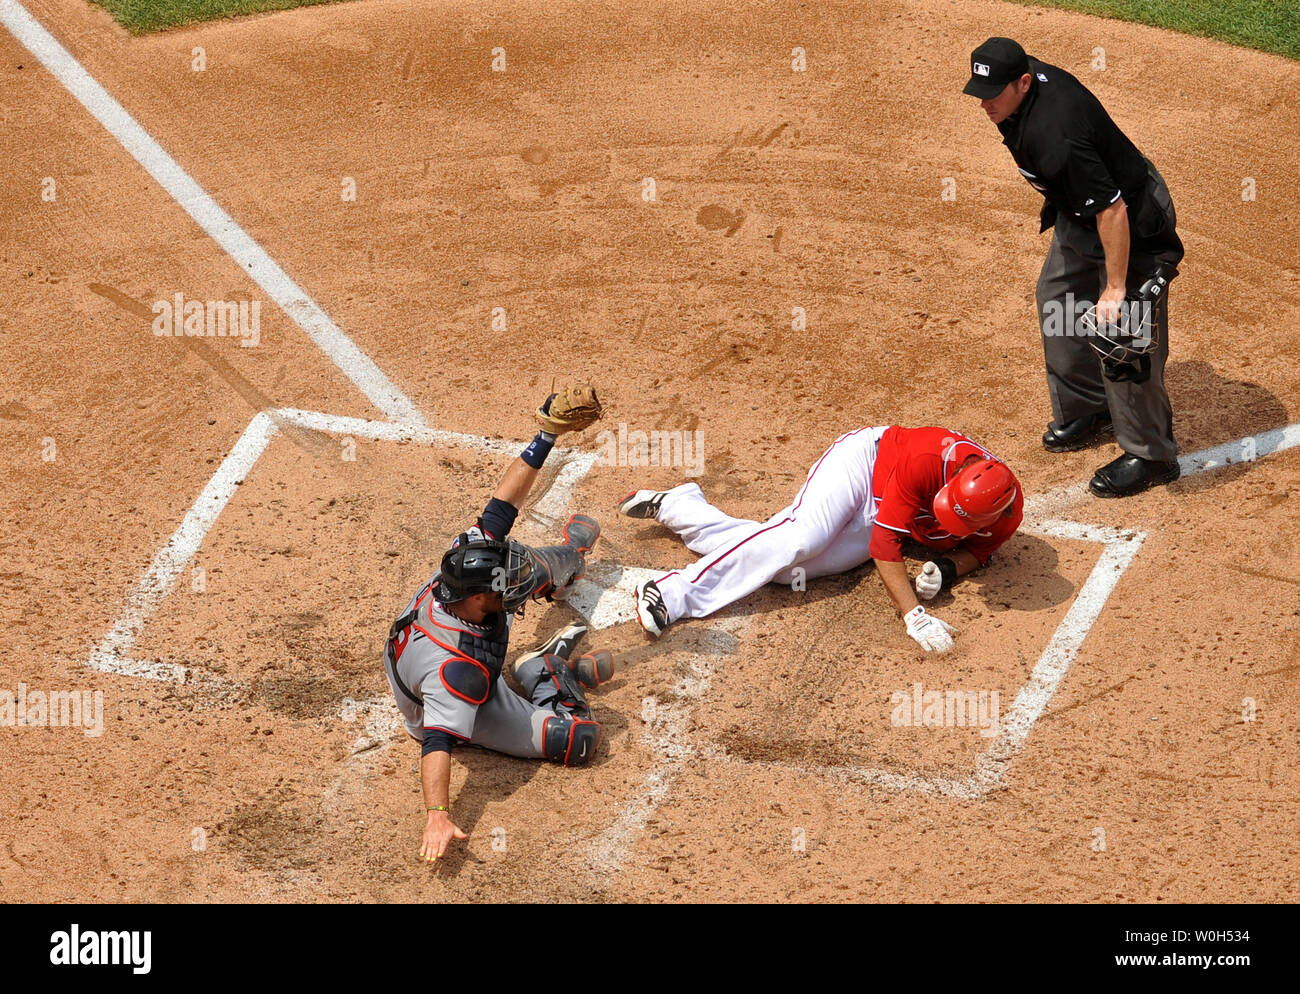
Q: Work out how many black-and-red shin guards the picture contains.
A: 2